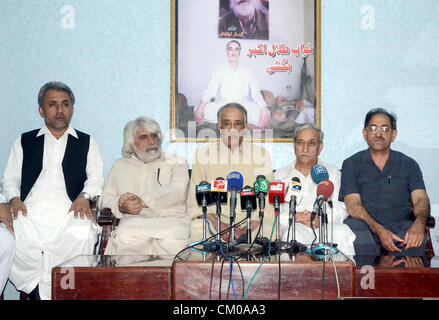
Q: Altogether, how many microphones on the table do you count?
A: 9